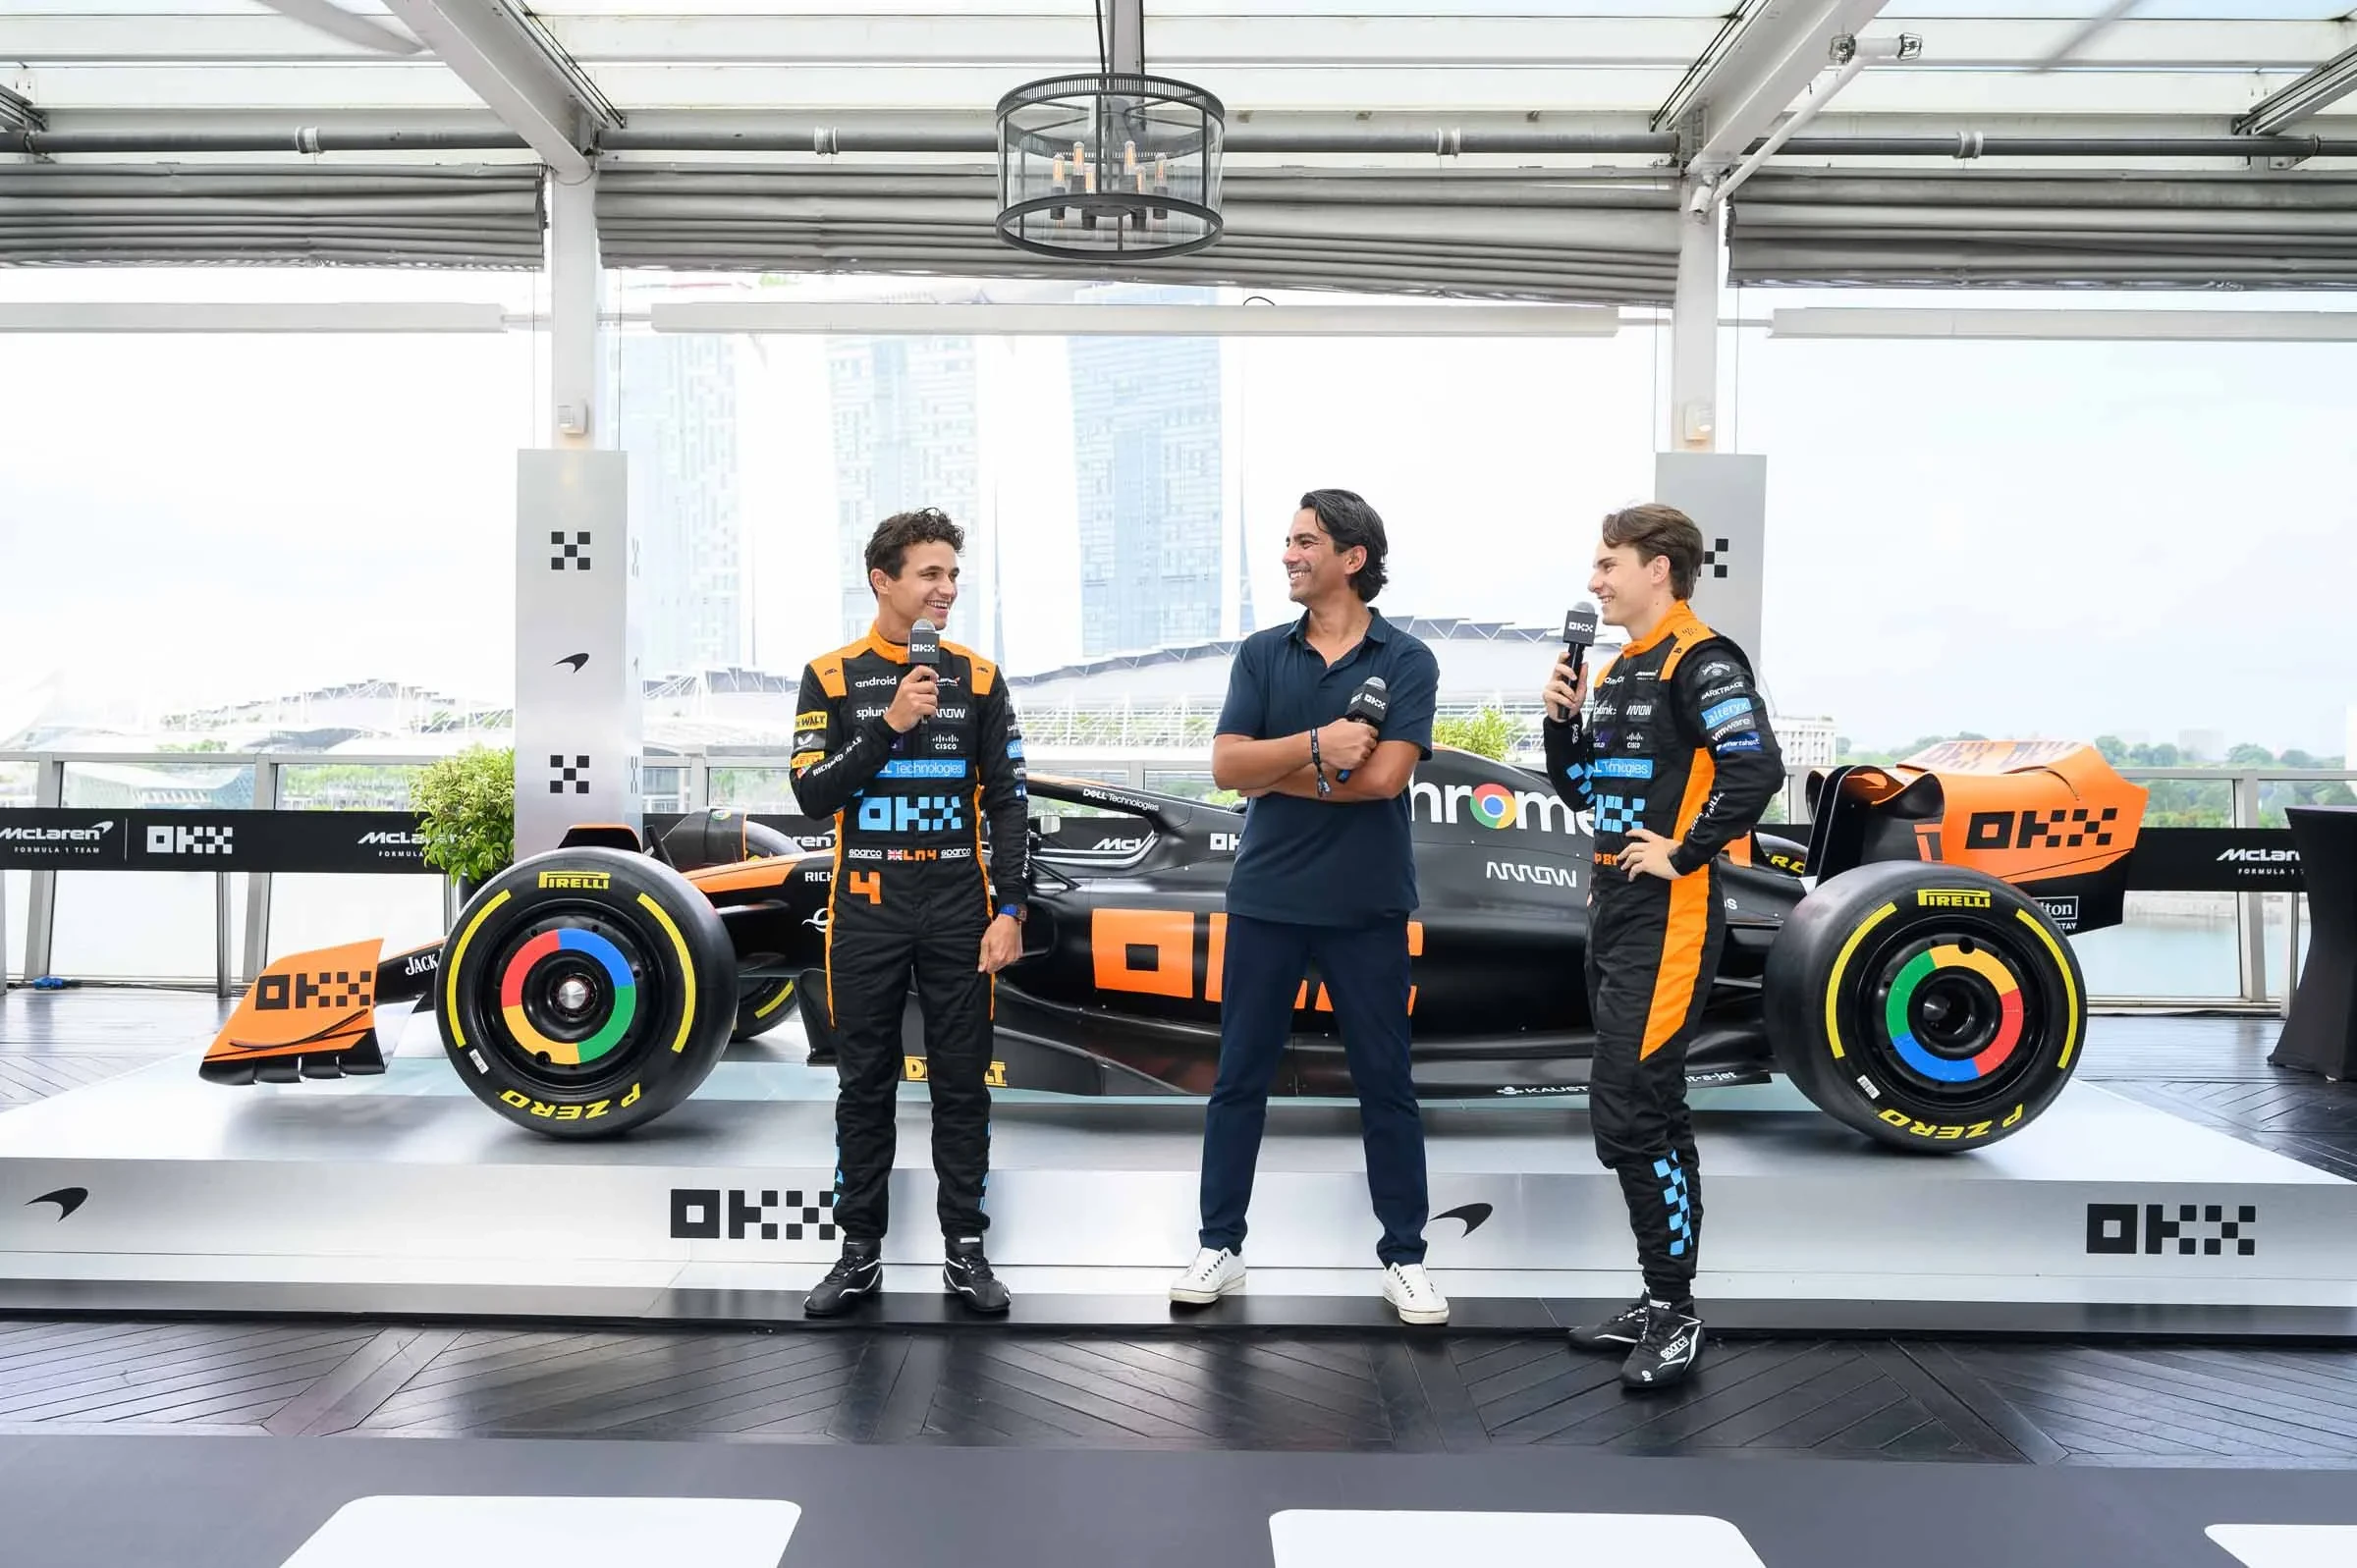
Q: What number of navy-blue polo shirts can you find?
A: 1